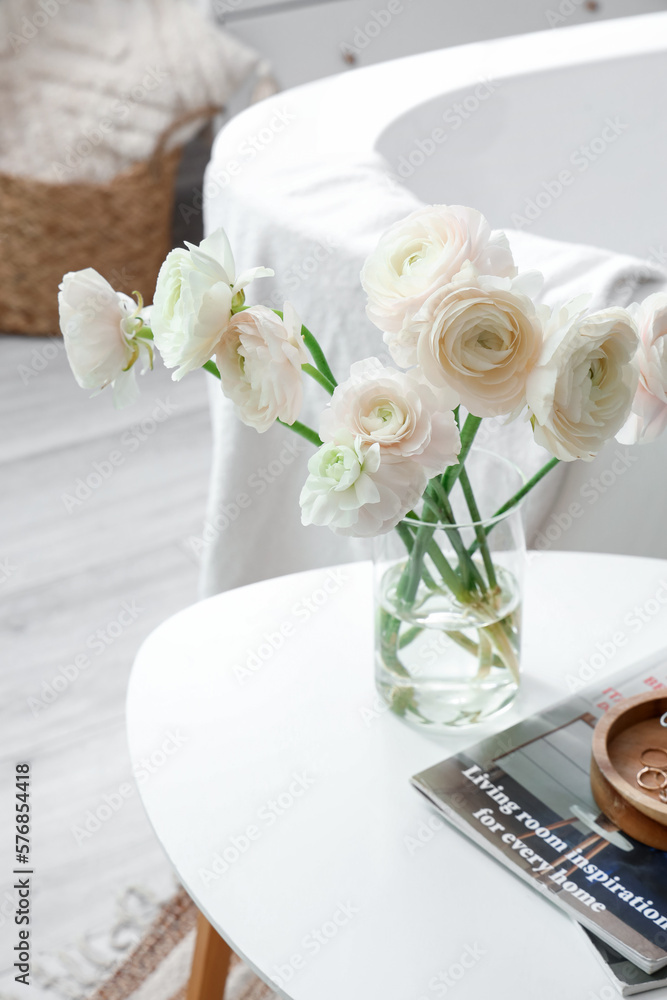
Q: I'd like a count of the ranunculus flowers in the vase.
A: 9